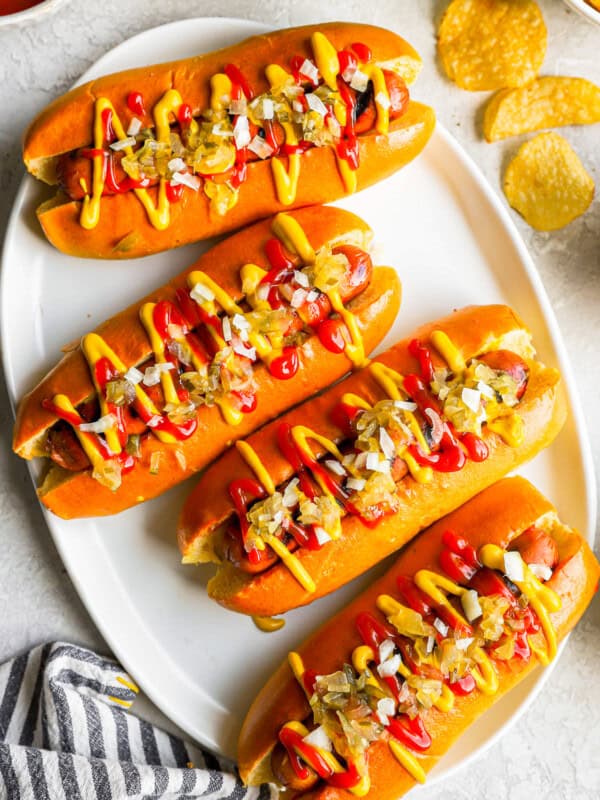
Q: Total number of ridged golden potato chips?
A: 3